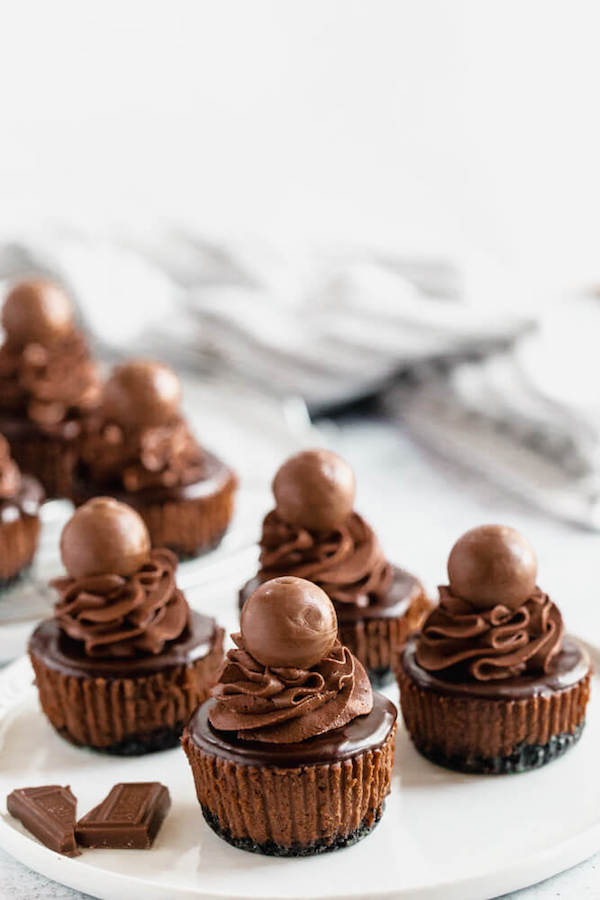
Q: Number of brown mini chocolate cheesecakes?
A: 7